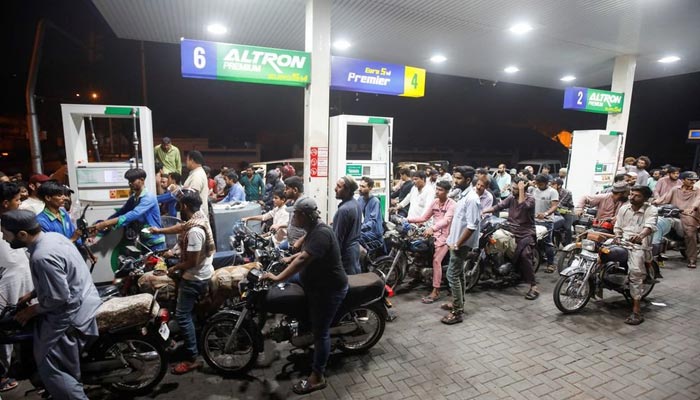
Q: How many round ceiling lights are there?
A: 7